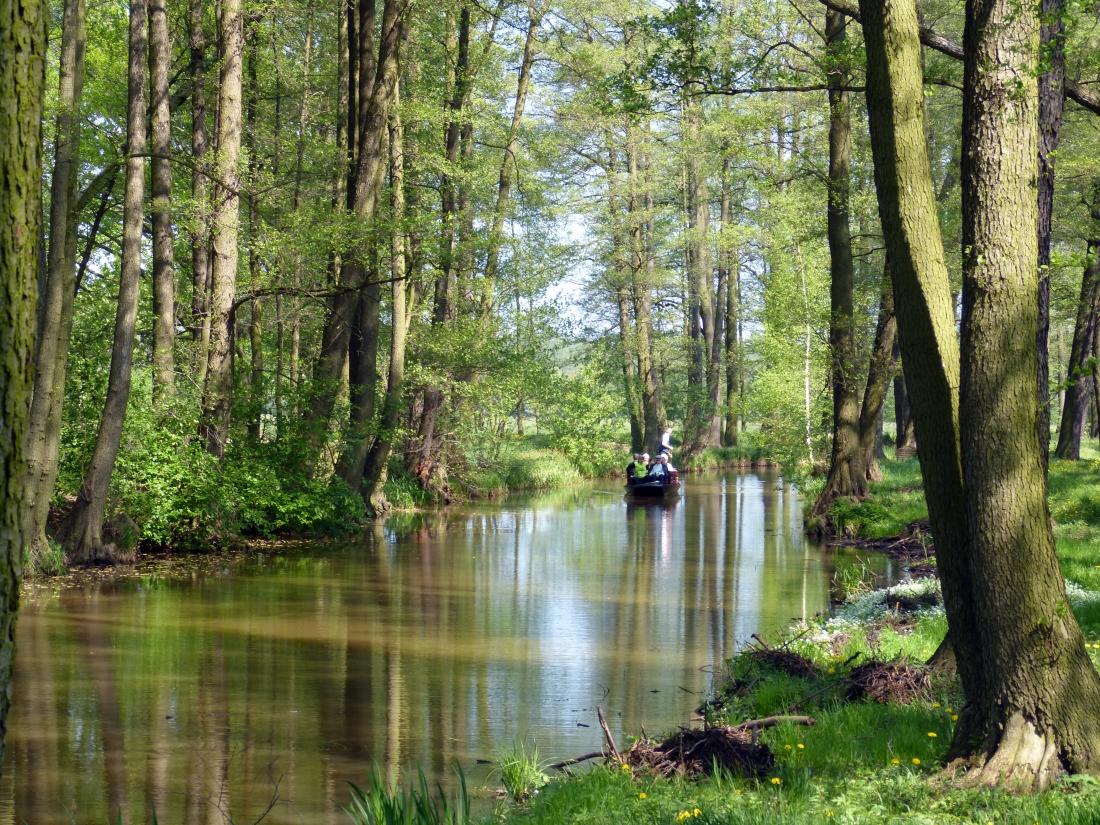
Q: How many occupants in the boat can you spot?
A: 7